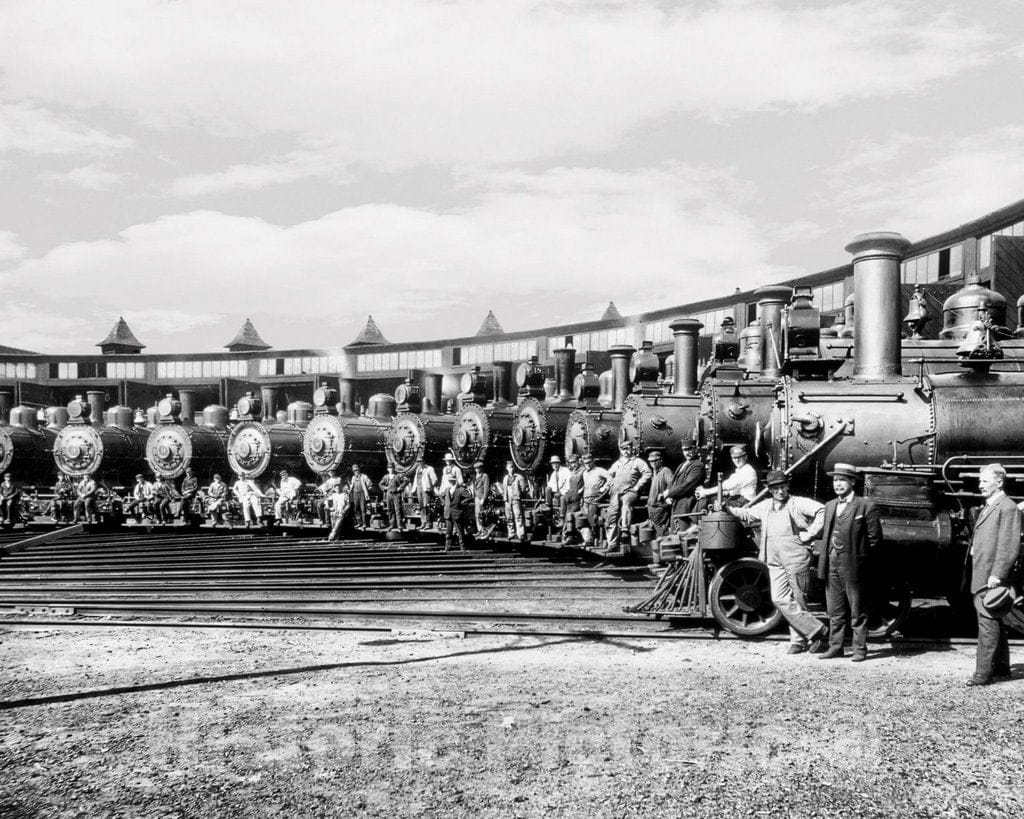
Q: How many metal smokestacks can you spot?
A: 12